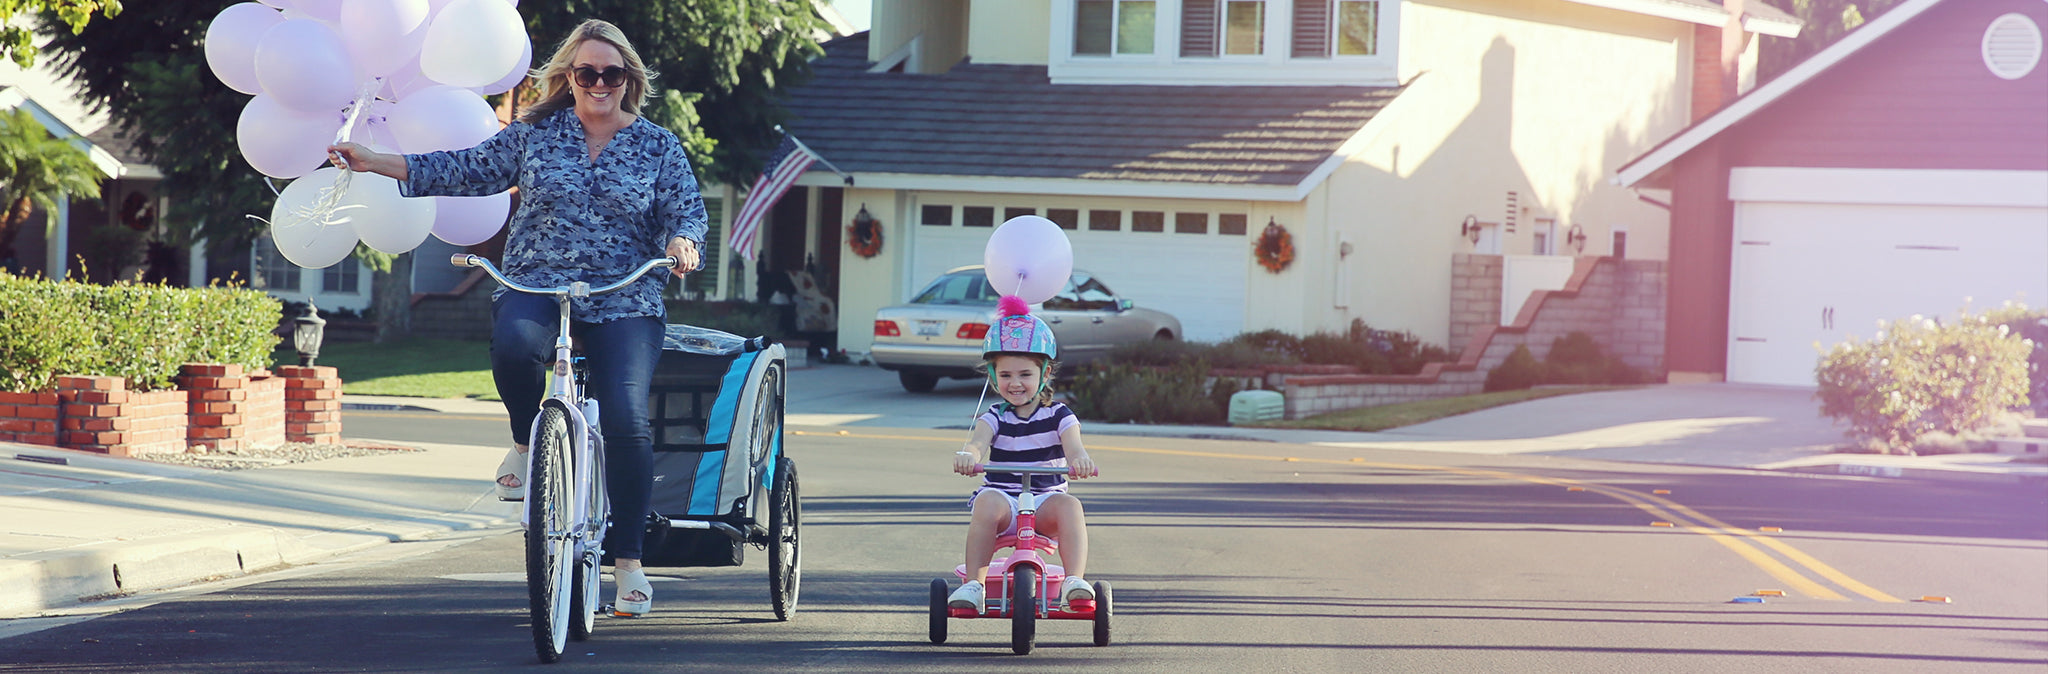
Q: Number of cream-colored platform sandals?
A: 2